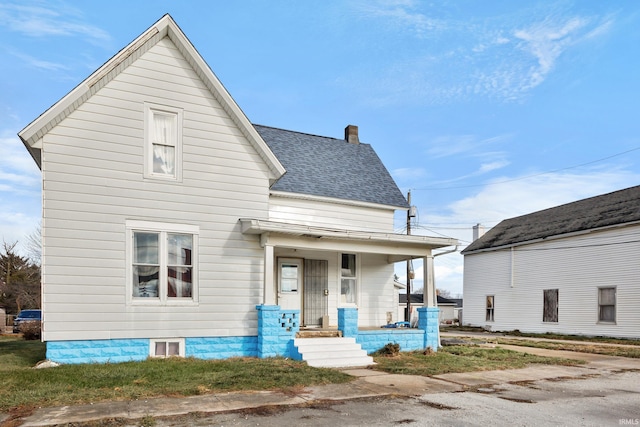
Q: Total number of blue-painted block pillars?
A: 3